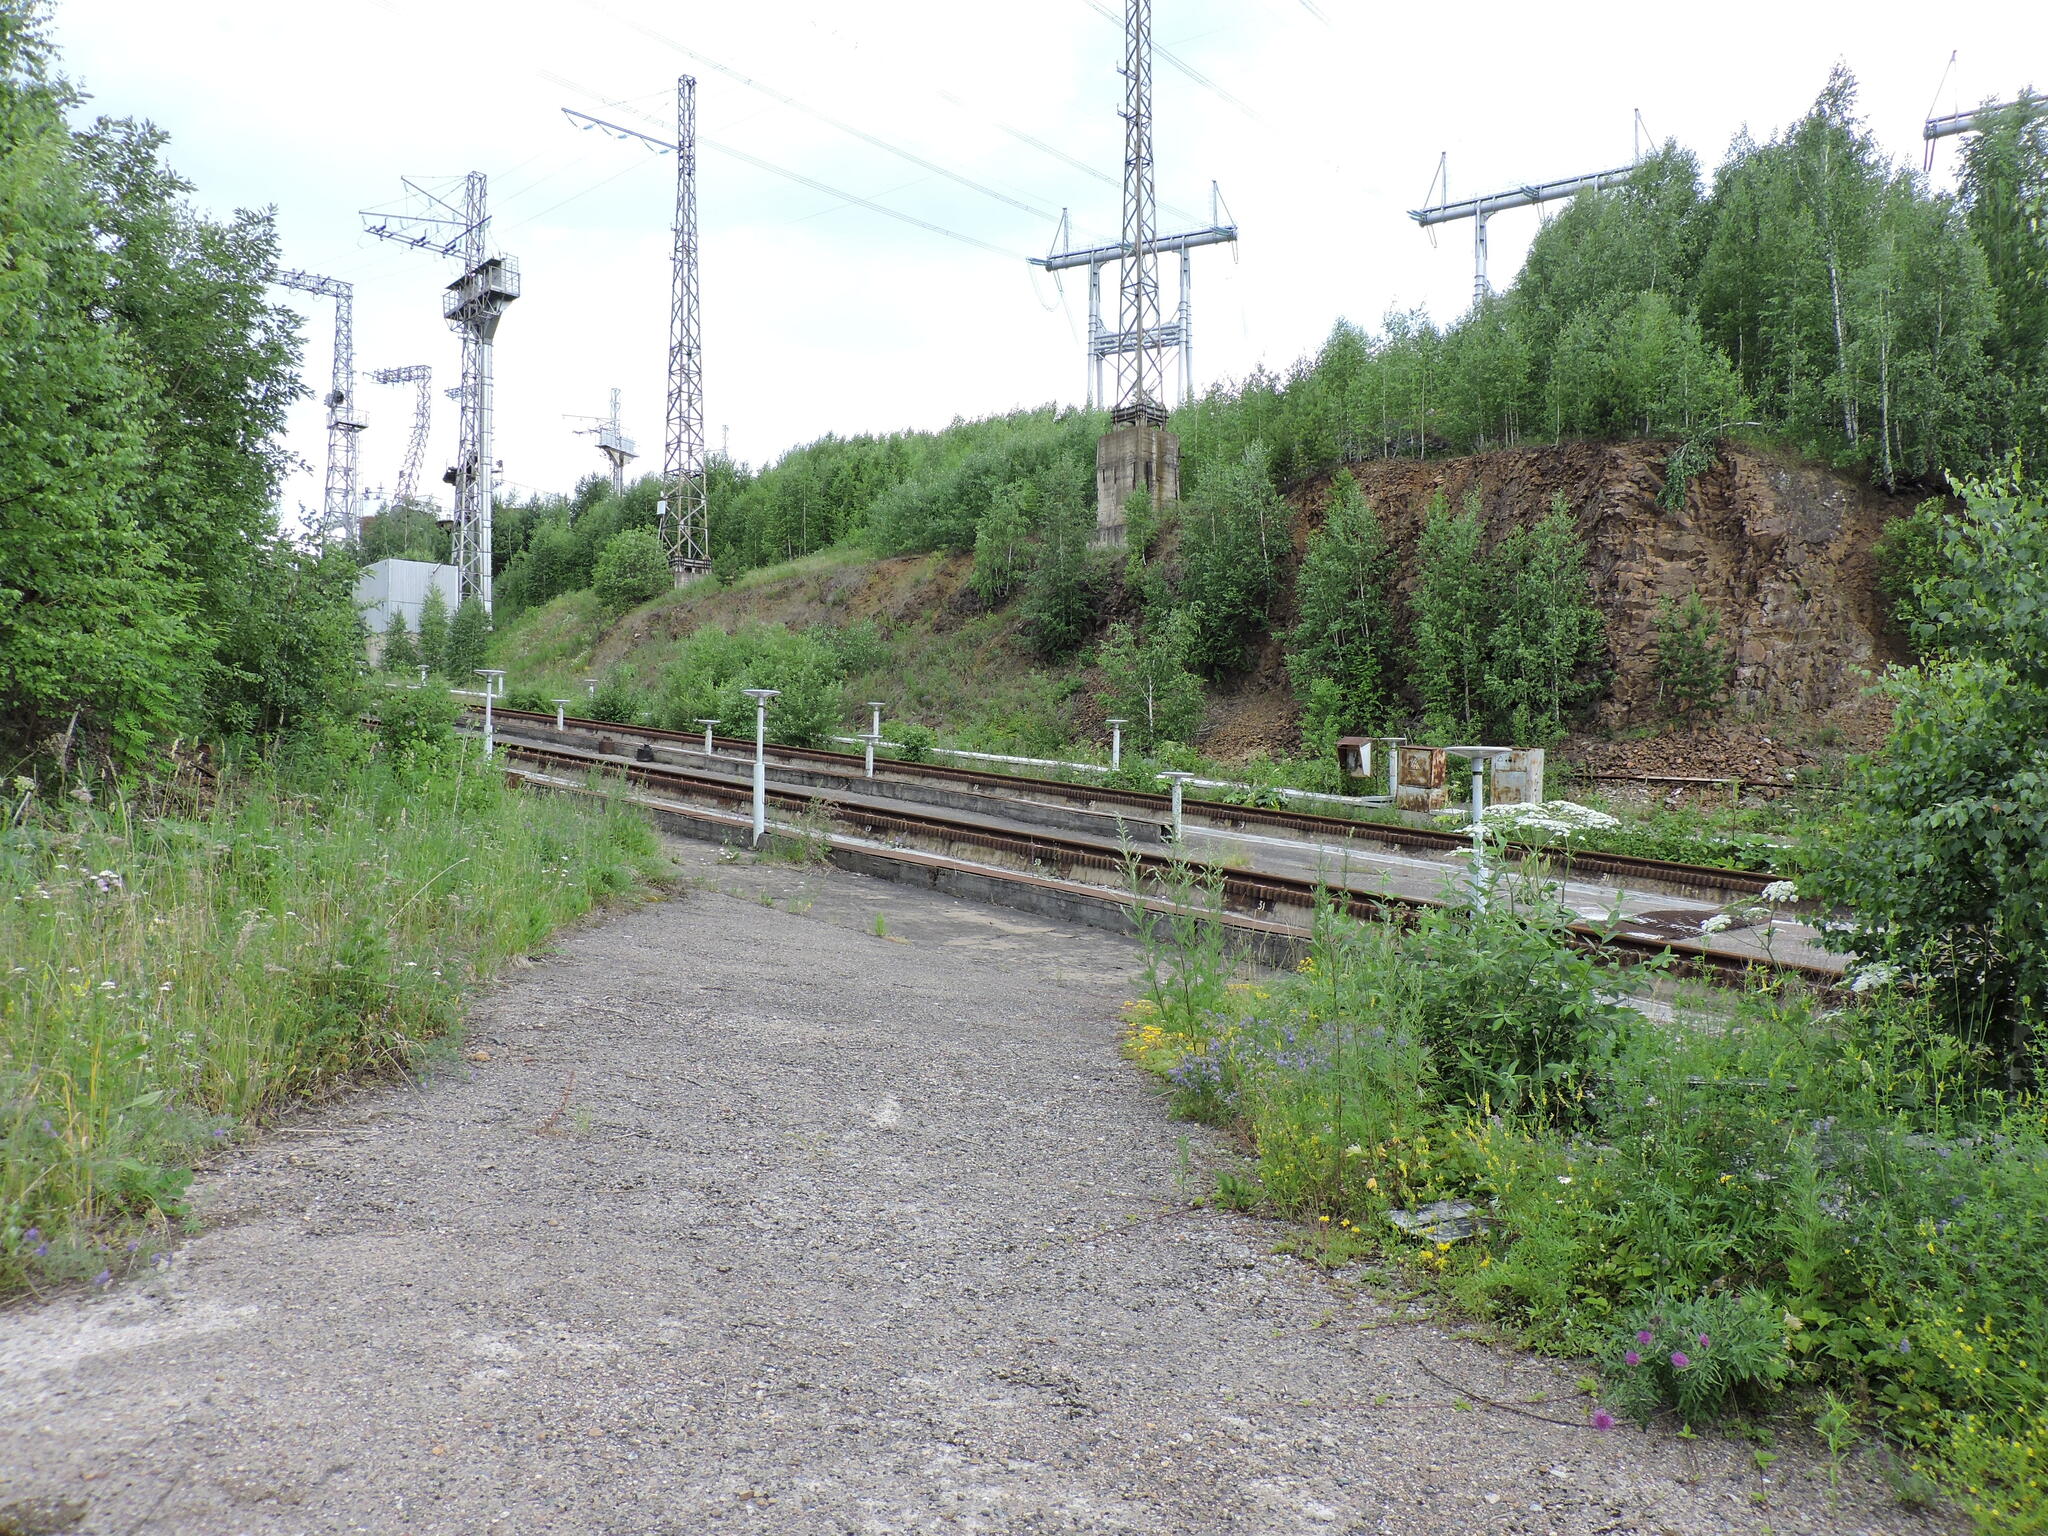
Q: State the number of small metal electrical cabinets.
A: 3